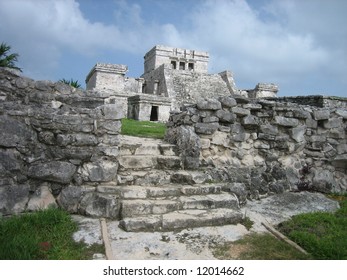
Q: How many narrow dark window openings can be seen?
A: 3